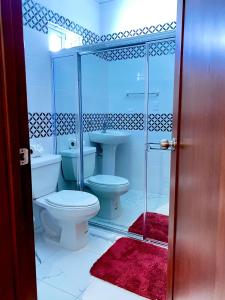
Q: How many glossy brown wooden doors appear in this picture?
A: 1